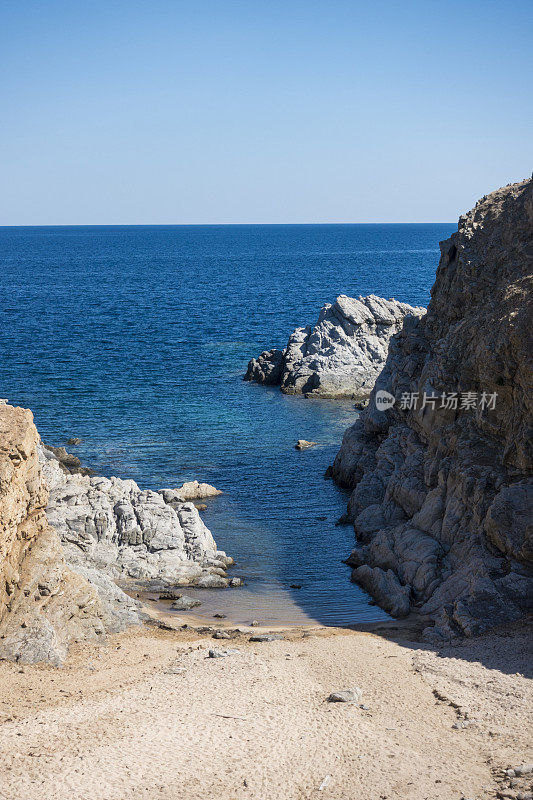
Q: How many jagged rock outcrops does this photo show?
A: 3